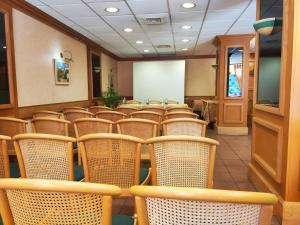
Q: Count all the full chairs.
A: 0